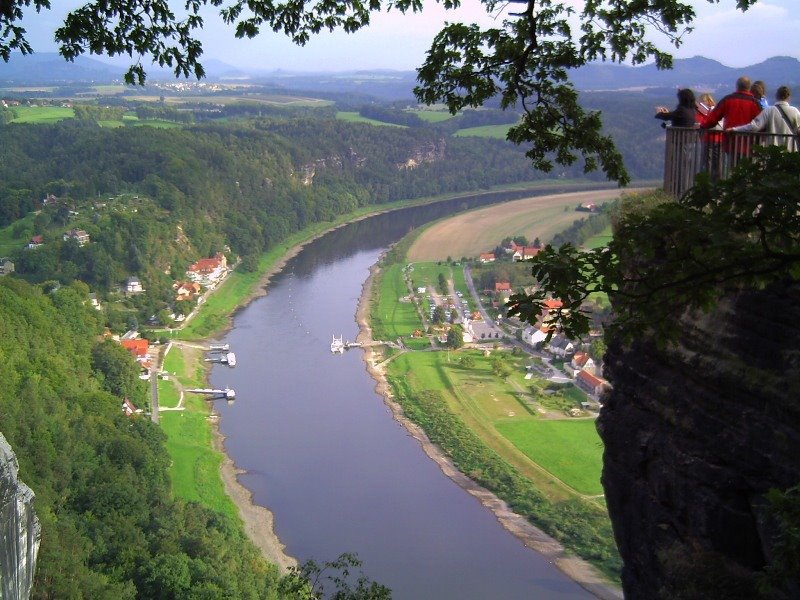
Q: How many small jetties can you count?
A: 4